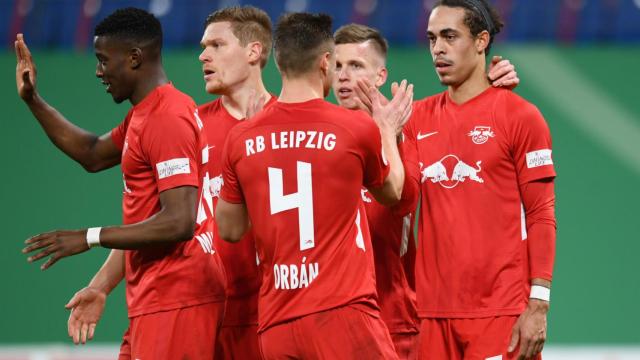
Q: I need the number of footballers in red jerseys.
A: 5